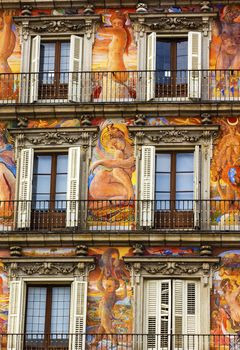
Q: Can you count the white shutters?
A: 12